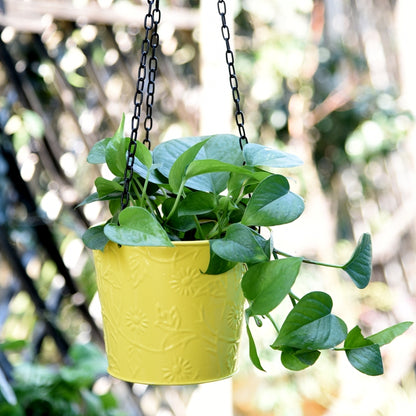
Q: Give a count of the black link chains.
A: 3